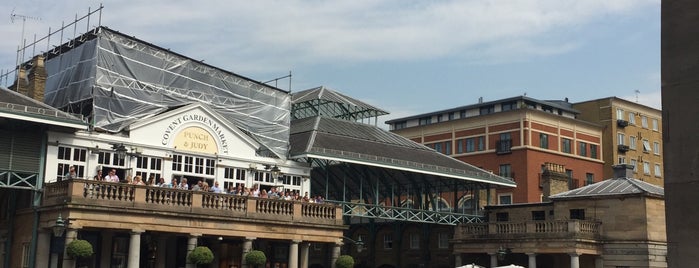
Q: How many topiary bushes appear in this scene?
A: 4